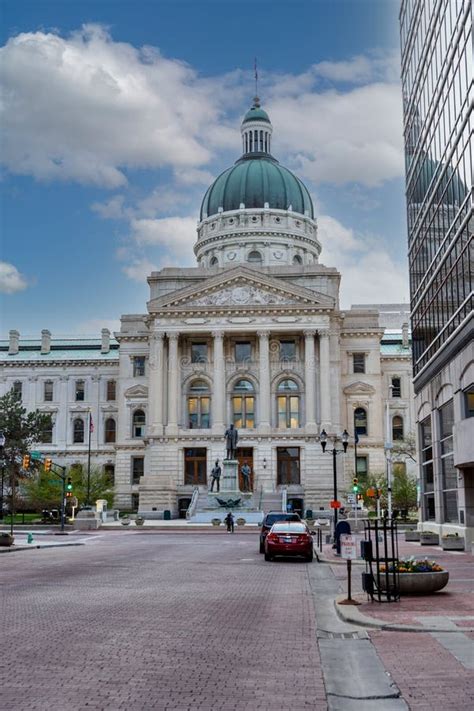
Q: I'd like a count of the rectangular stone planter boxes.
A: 3